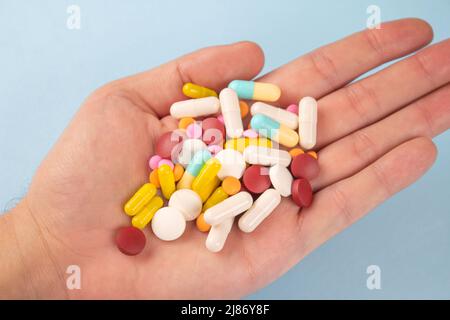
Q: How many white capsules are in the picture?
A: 8